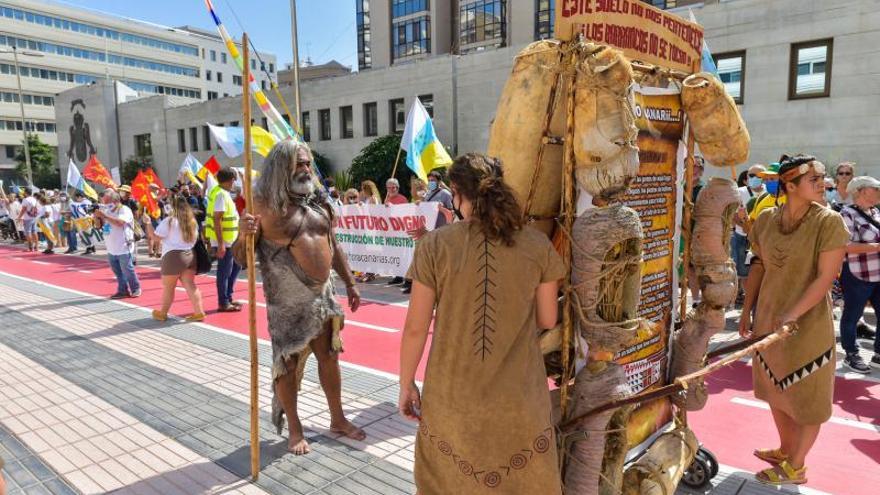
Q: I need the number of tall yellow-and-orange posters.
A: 1